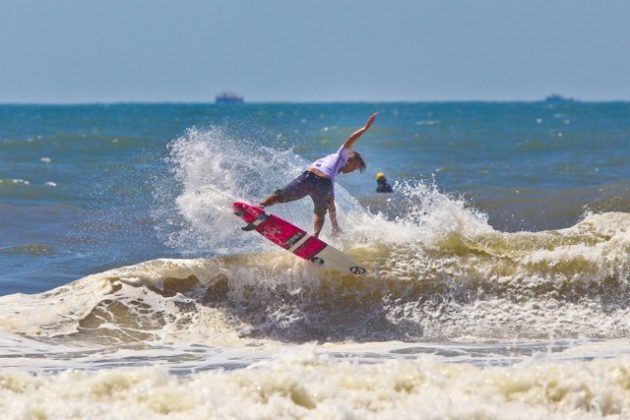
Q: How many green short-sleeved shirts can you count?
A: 0